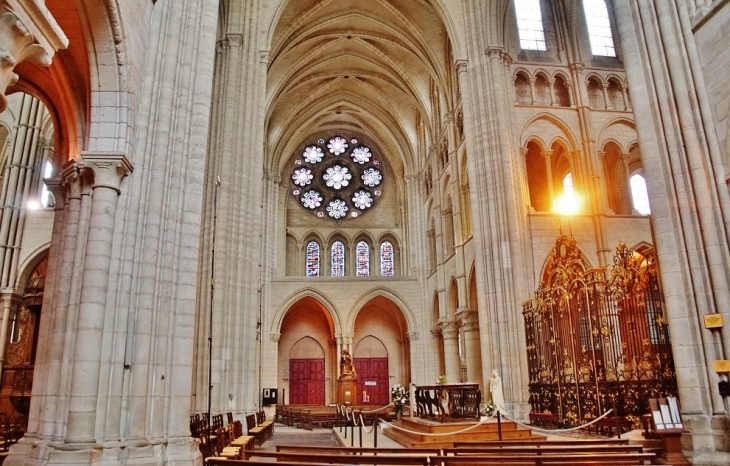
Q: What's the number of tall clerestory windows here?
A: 2